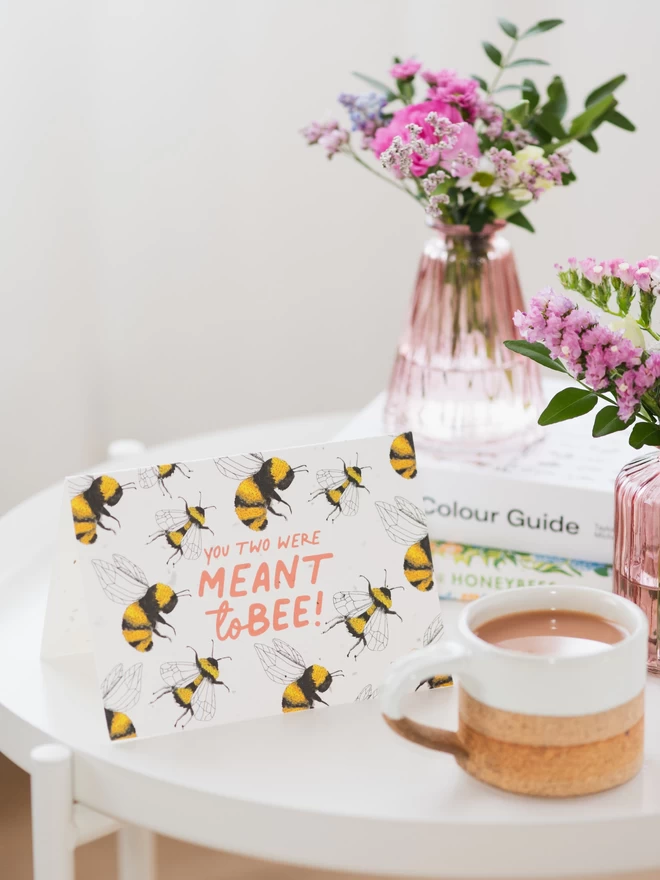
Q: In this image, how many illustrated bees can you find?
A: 13